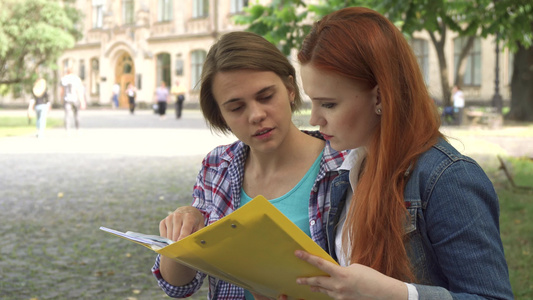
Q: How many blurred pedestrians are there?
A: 7